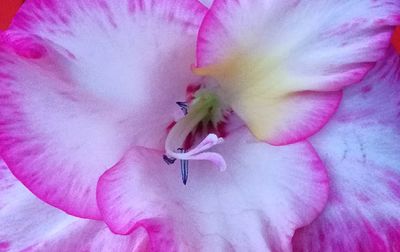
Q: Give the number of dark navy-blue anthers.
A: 3